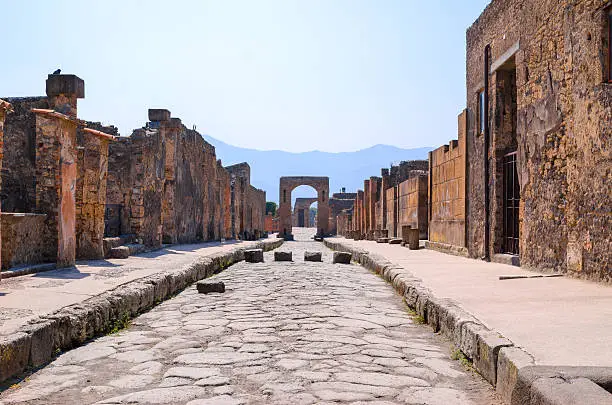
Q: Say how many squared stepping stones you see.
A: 5